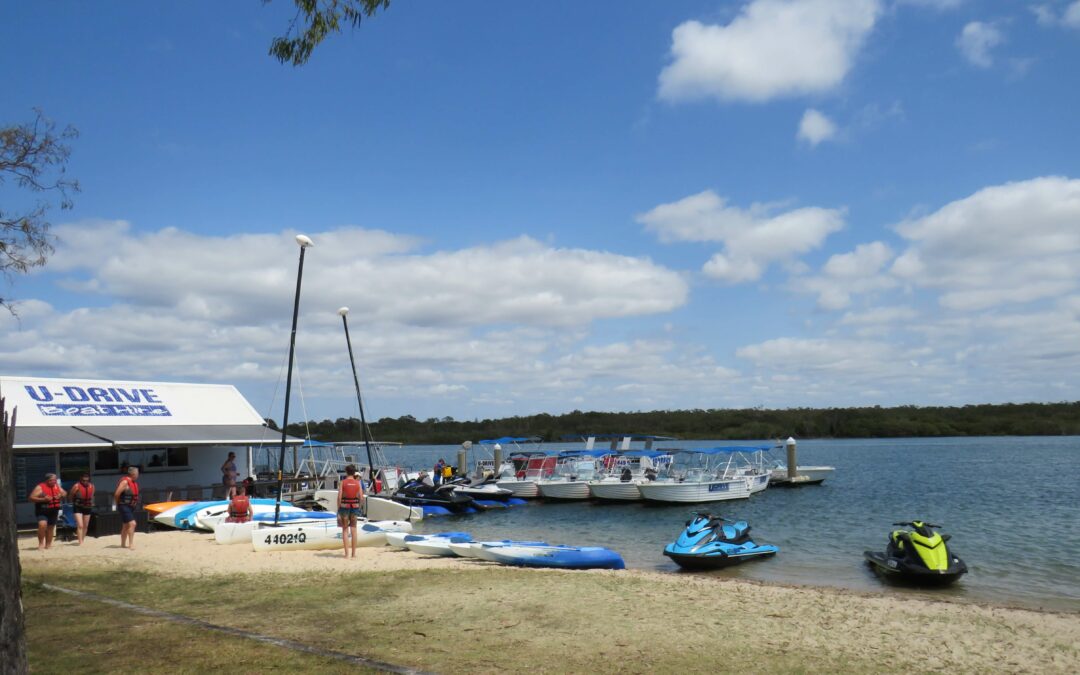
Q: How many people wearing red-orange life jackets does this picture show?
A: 5